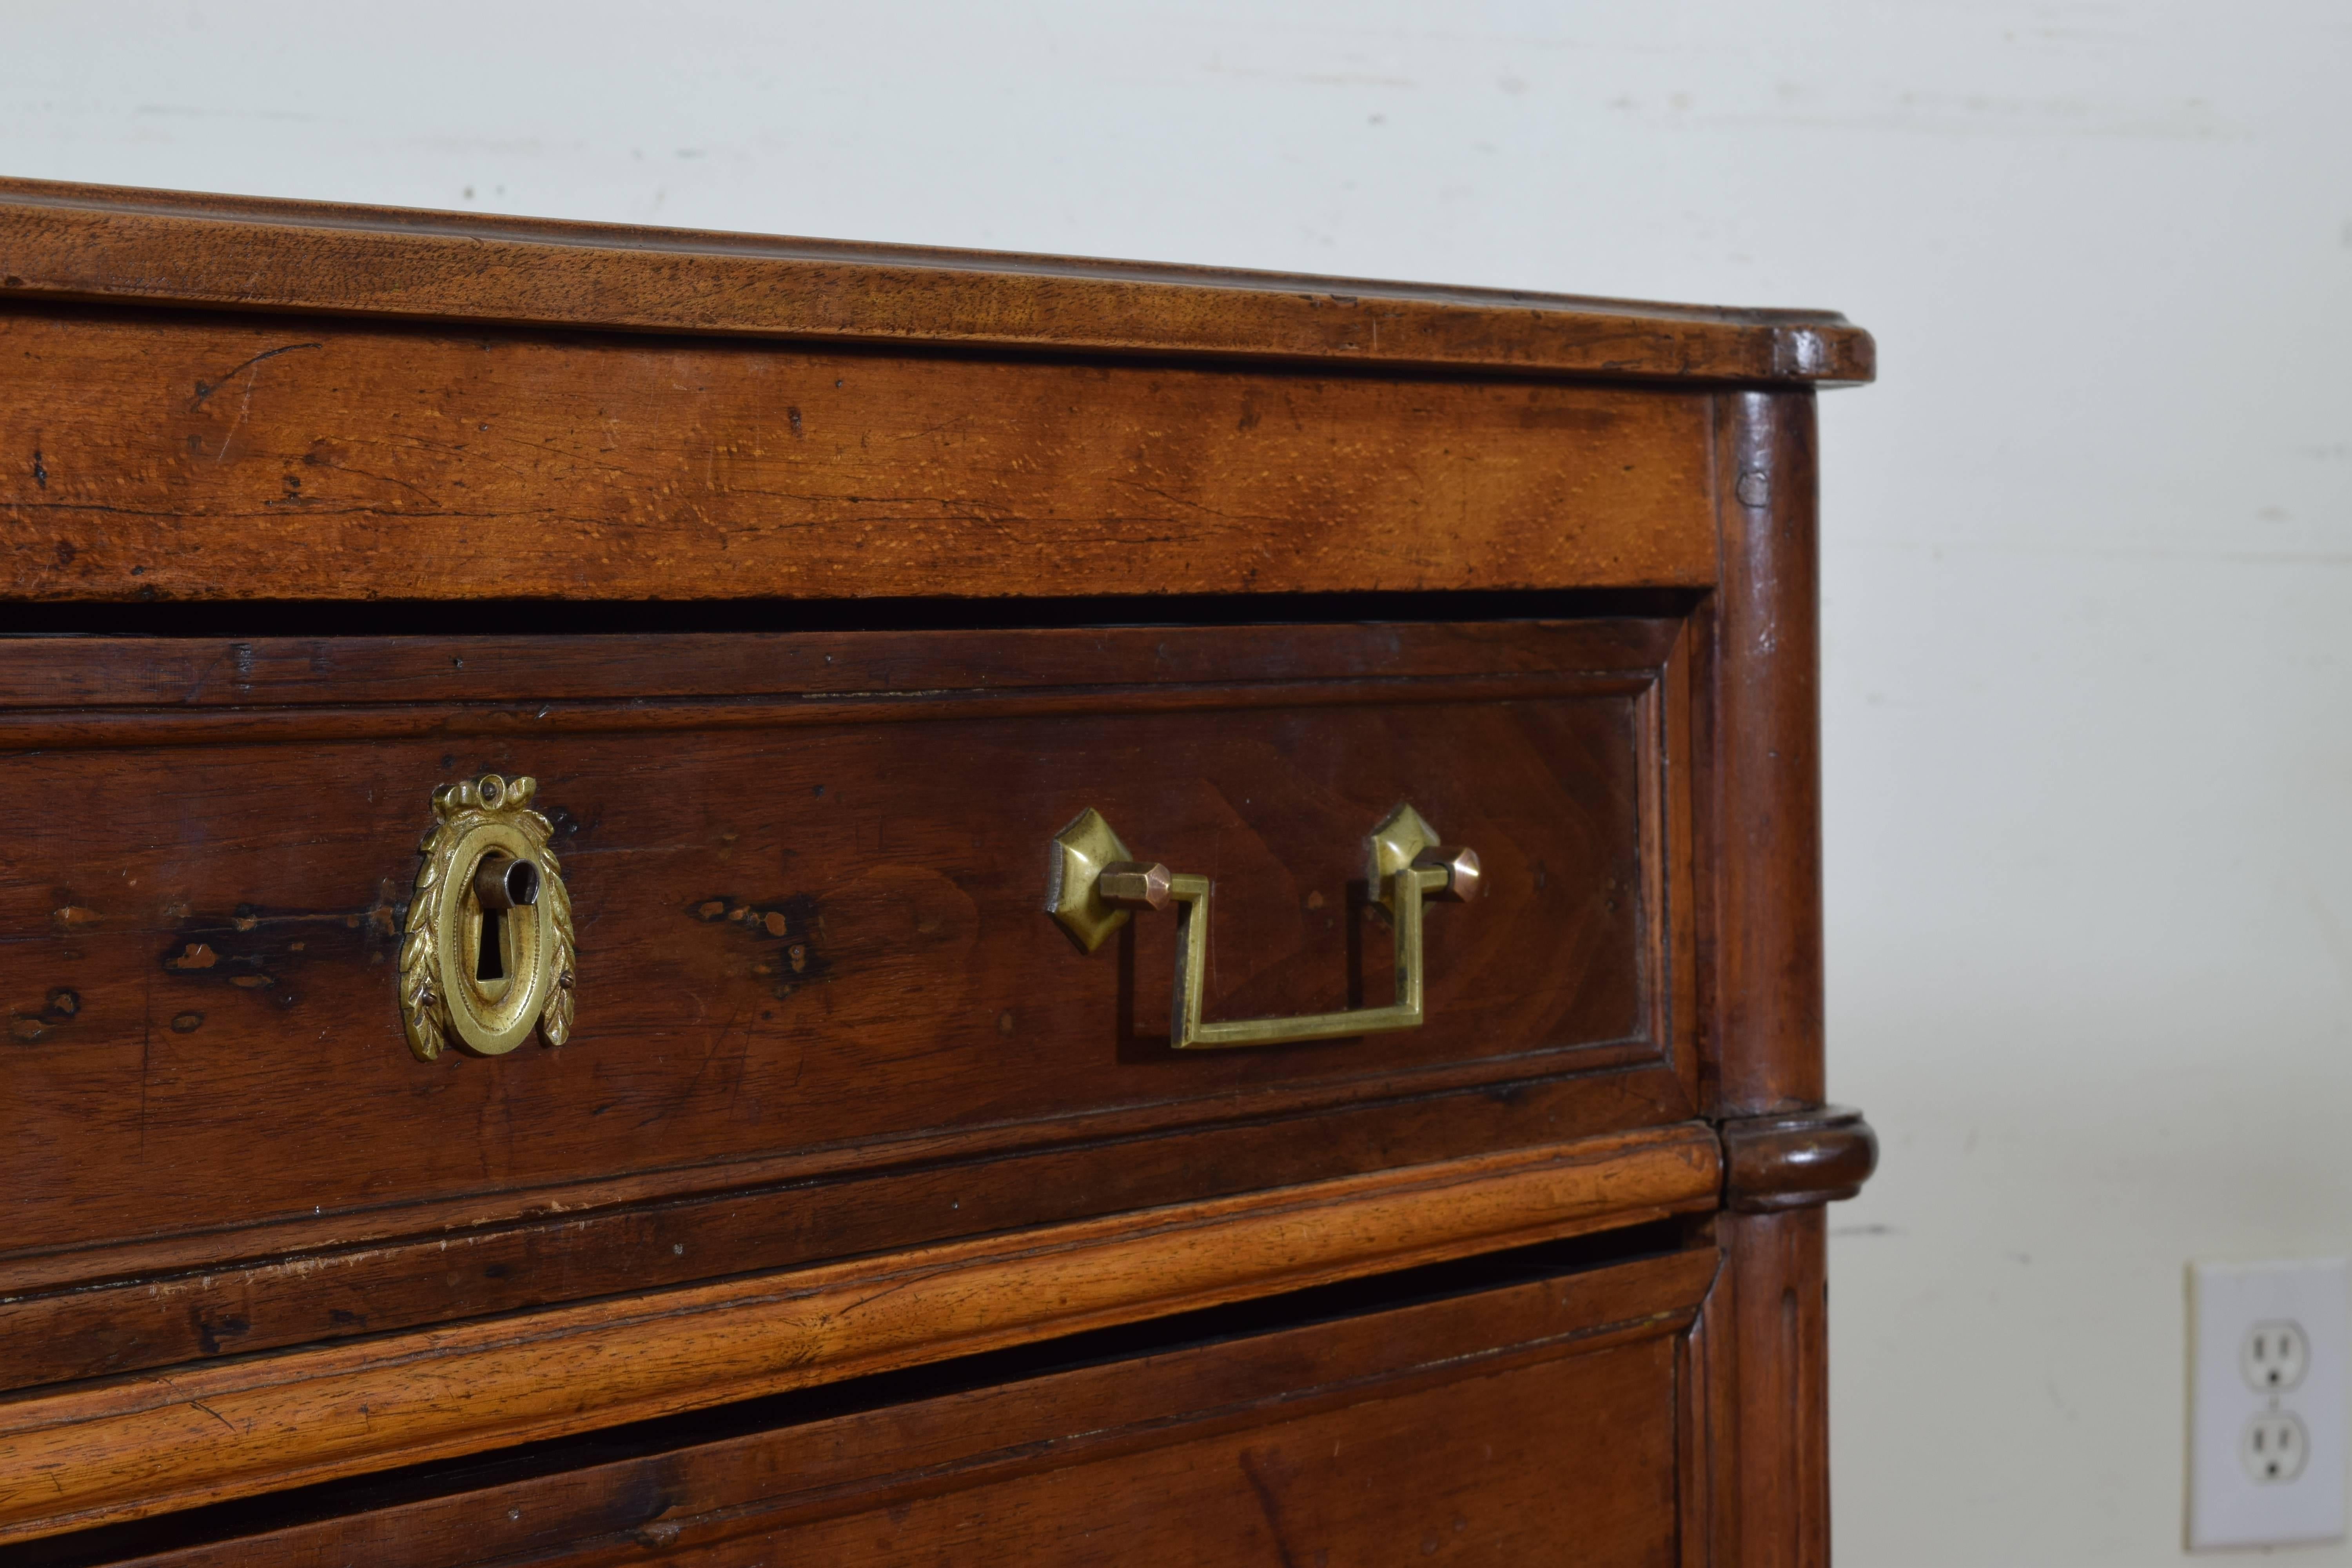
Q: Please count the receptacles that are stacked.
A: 2